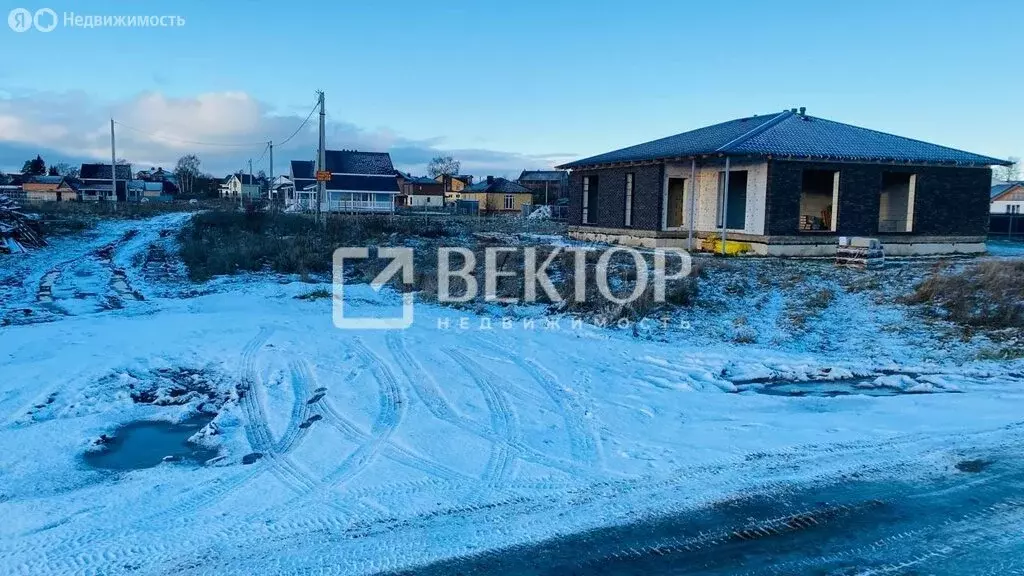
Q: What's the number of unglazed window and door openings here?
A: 6